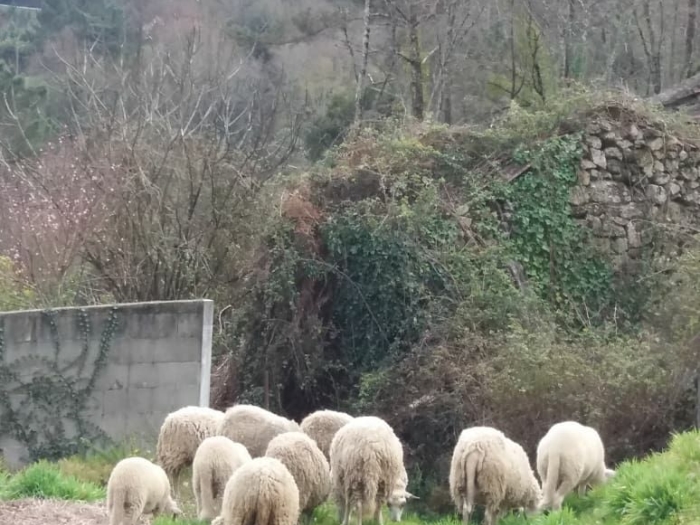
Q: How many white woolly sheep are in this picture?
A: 10